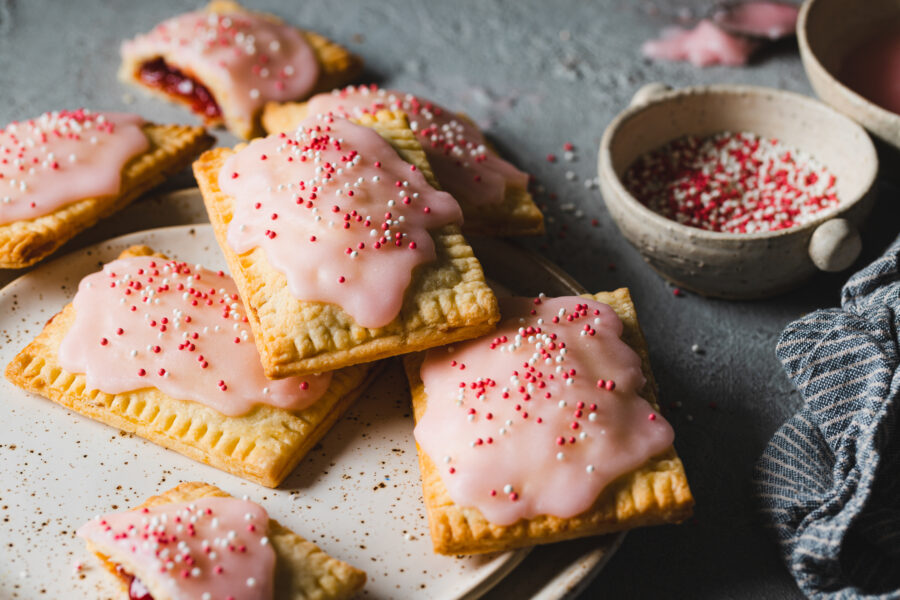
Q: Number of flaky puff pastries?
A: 7